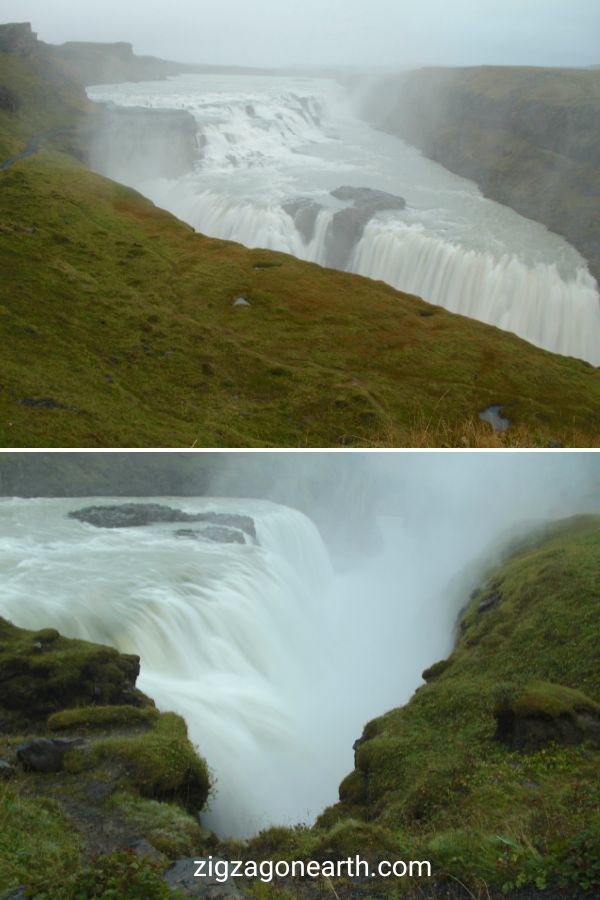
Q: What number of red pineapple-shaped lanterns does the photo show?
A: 0